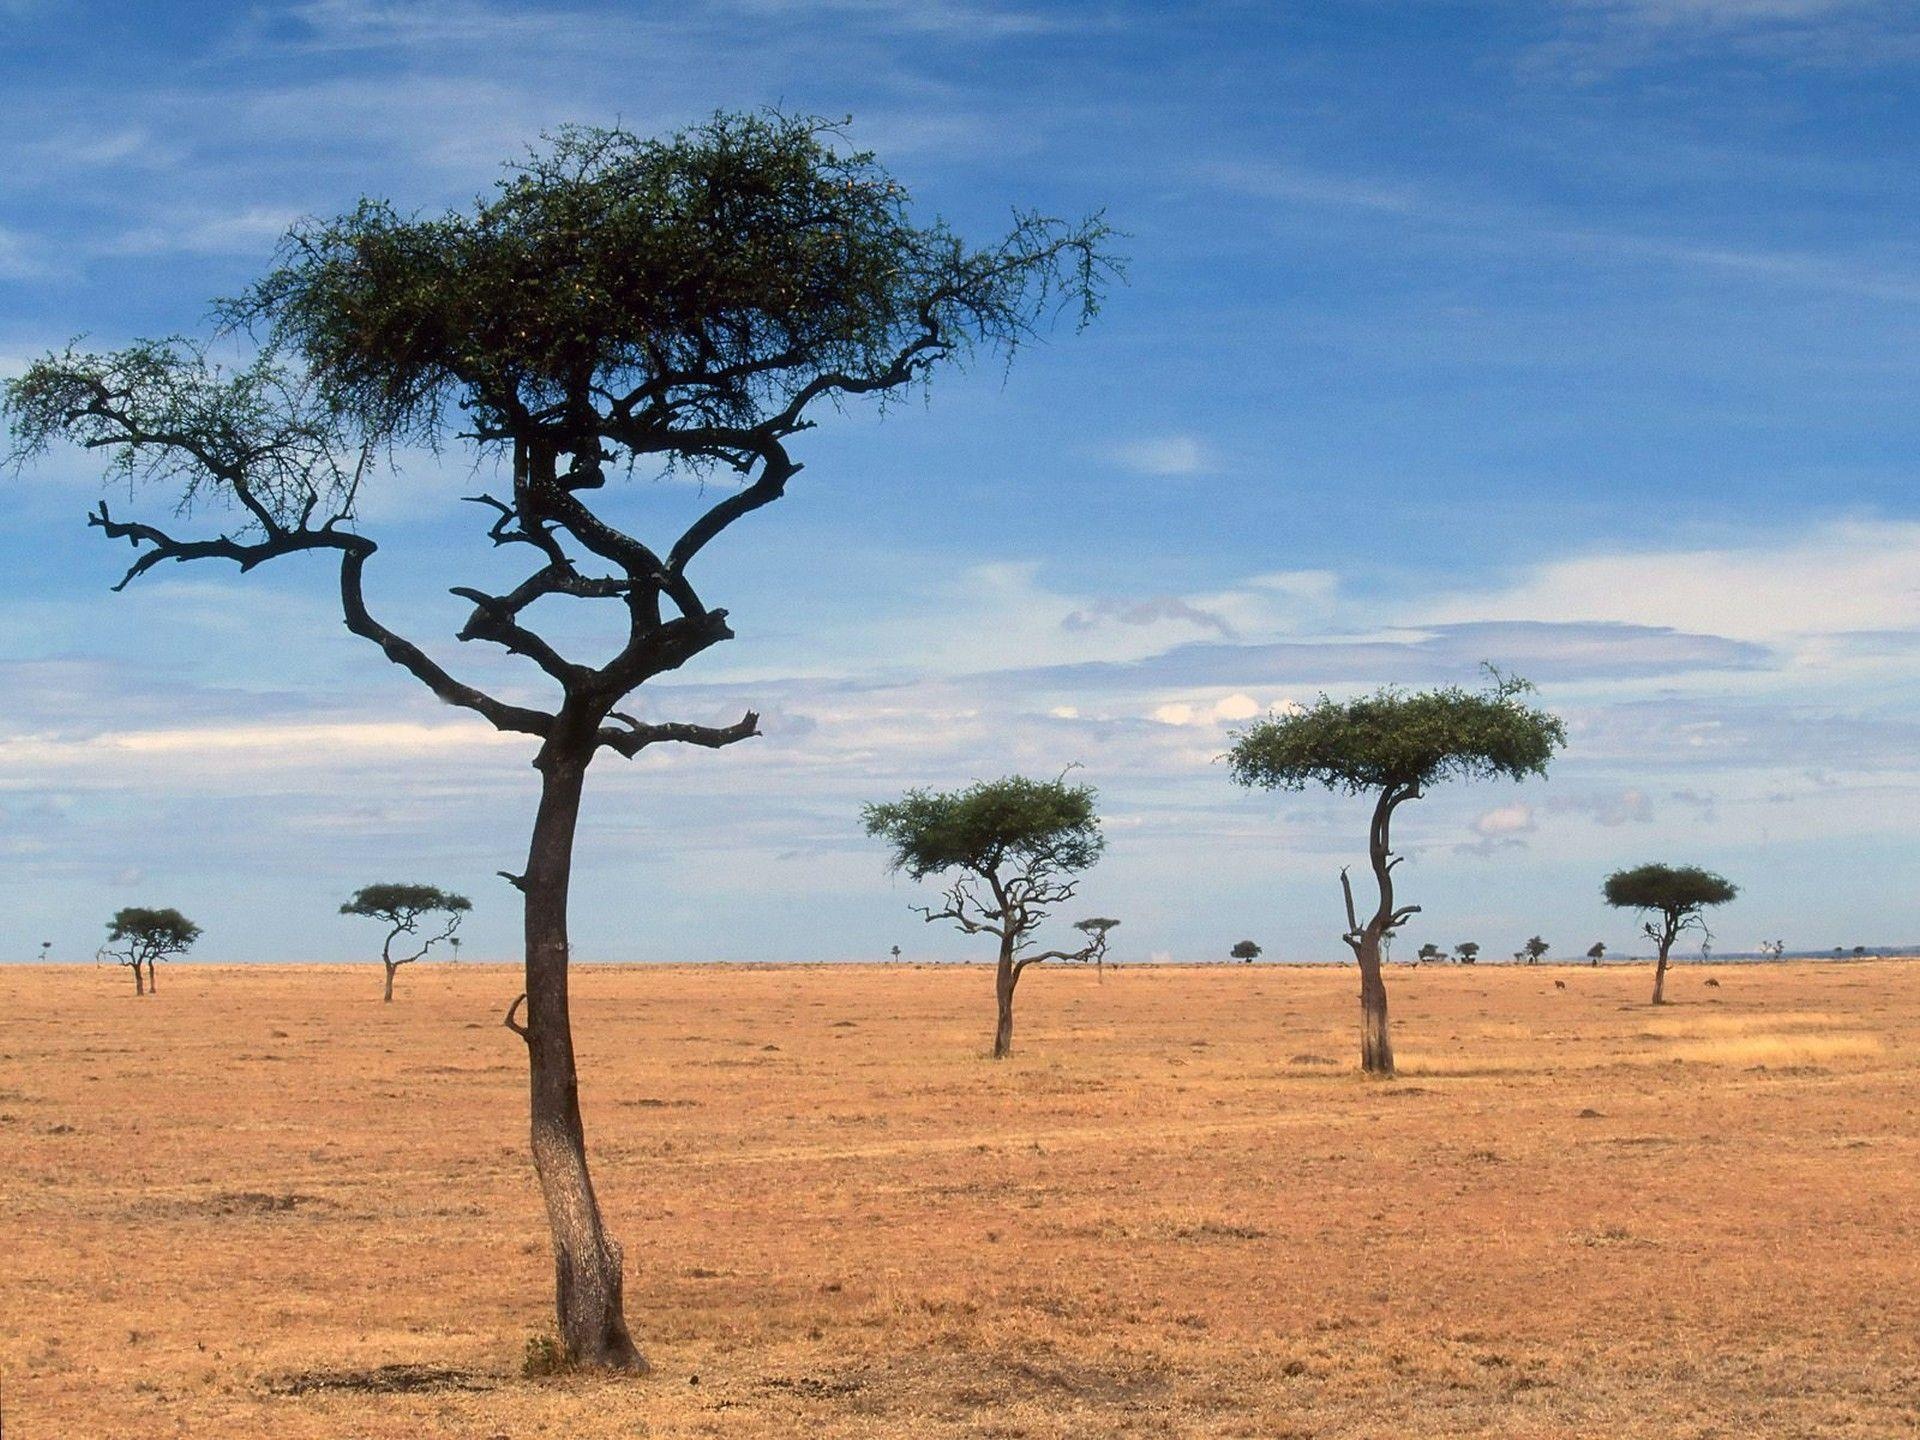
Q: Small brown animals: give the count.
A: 2